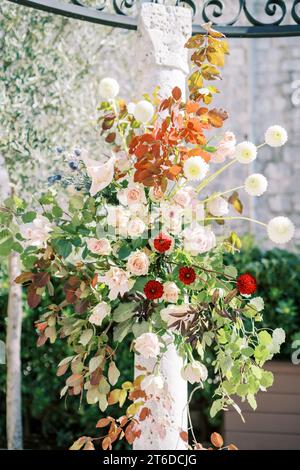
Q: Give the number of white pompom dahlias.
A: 7